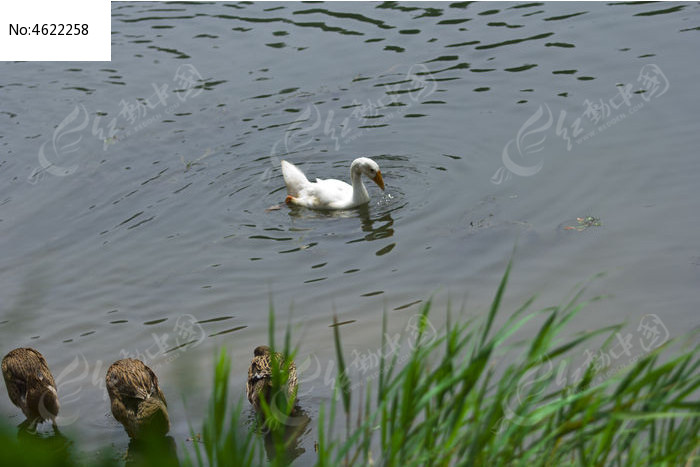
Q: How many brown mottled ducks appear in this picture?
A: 3